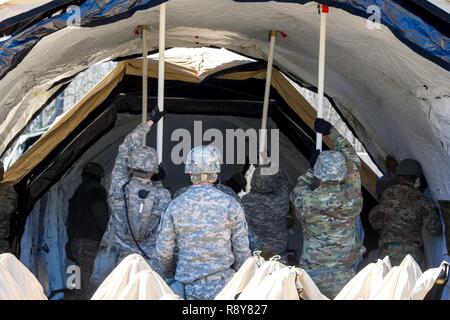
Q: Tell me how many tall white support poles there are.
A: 4